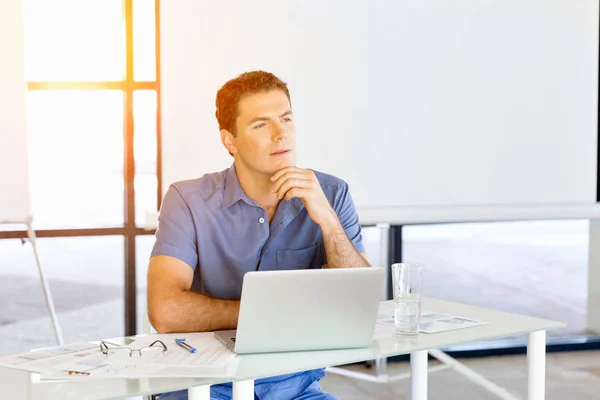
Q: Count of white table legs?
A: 4